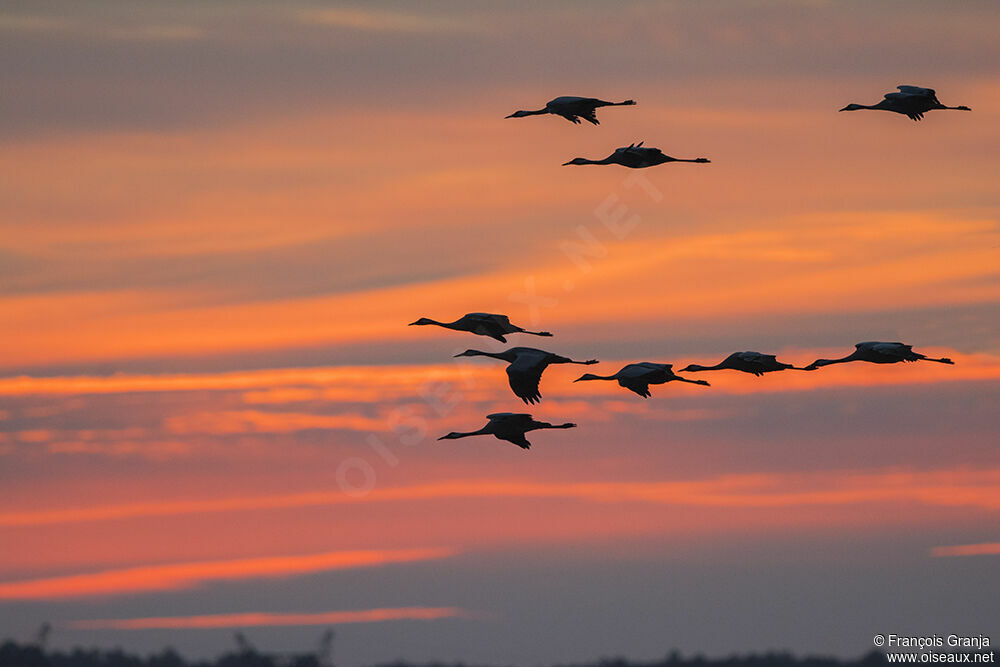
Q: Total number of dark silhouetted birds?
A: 9